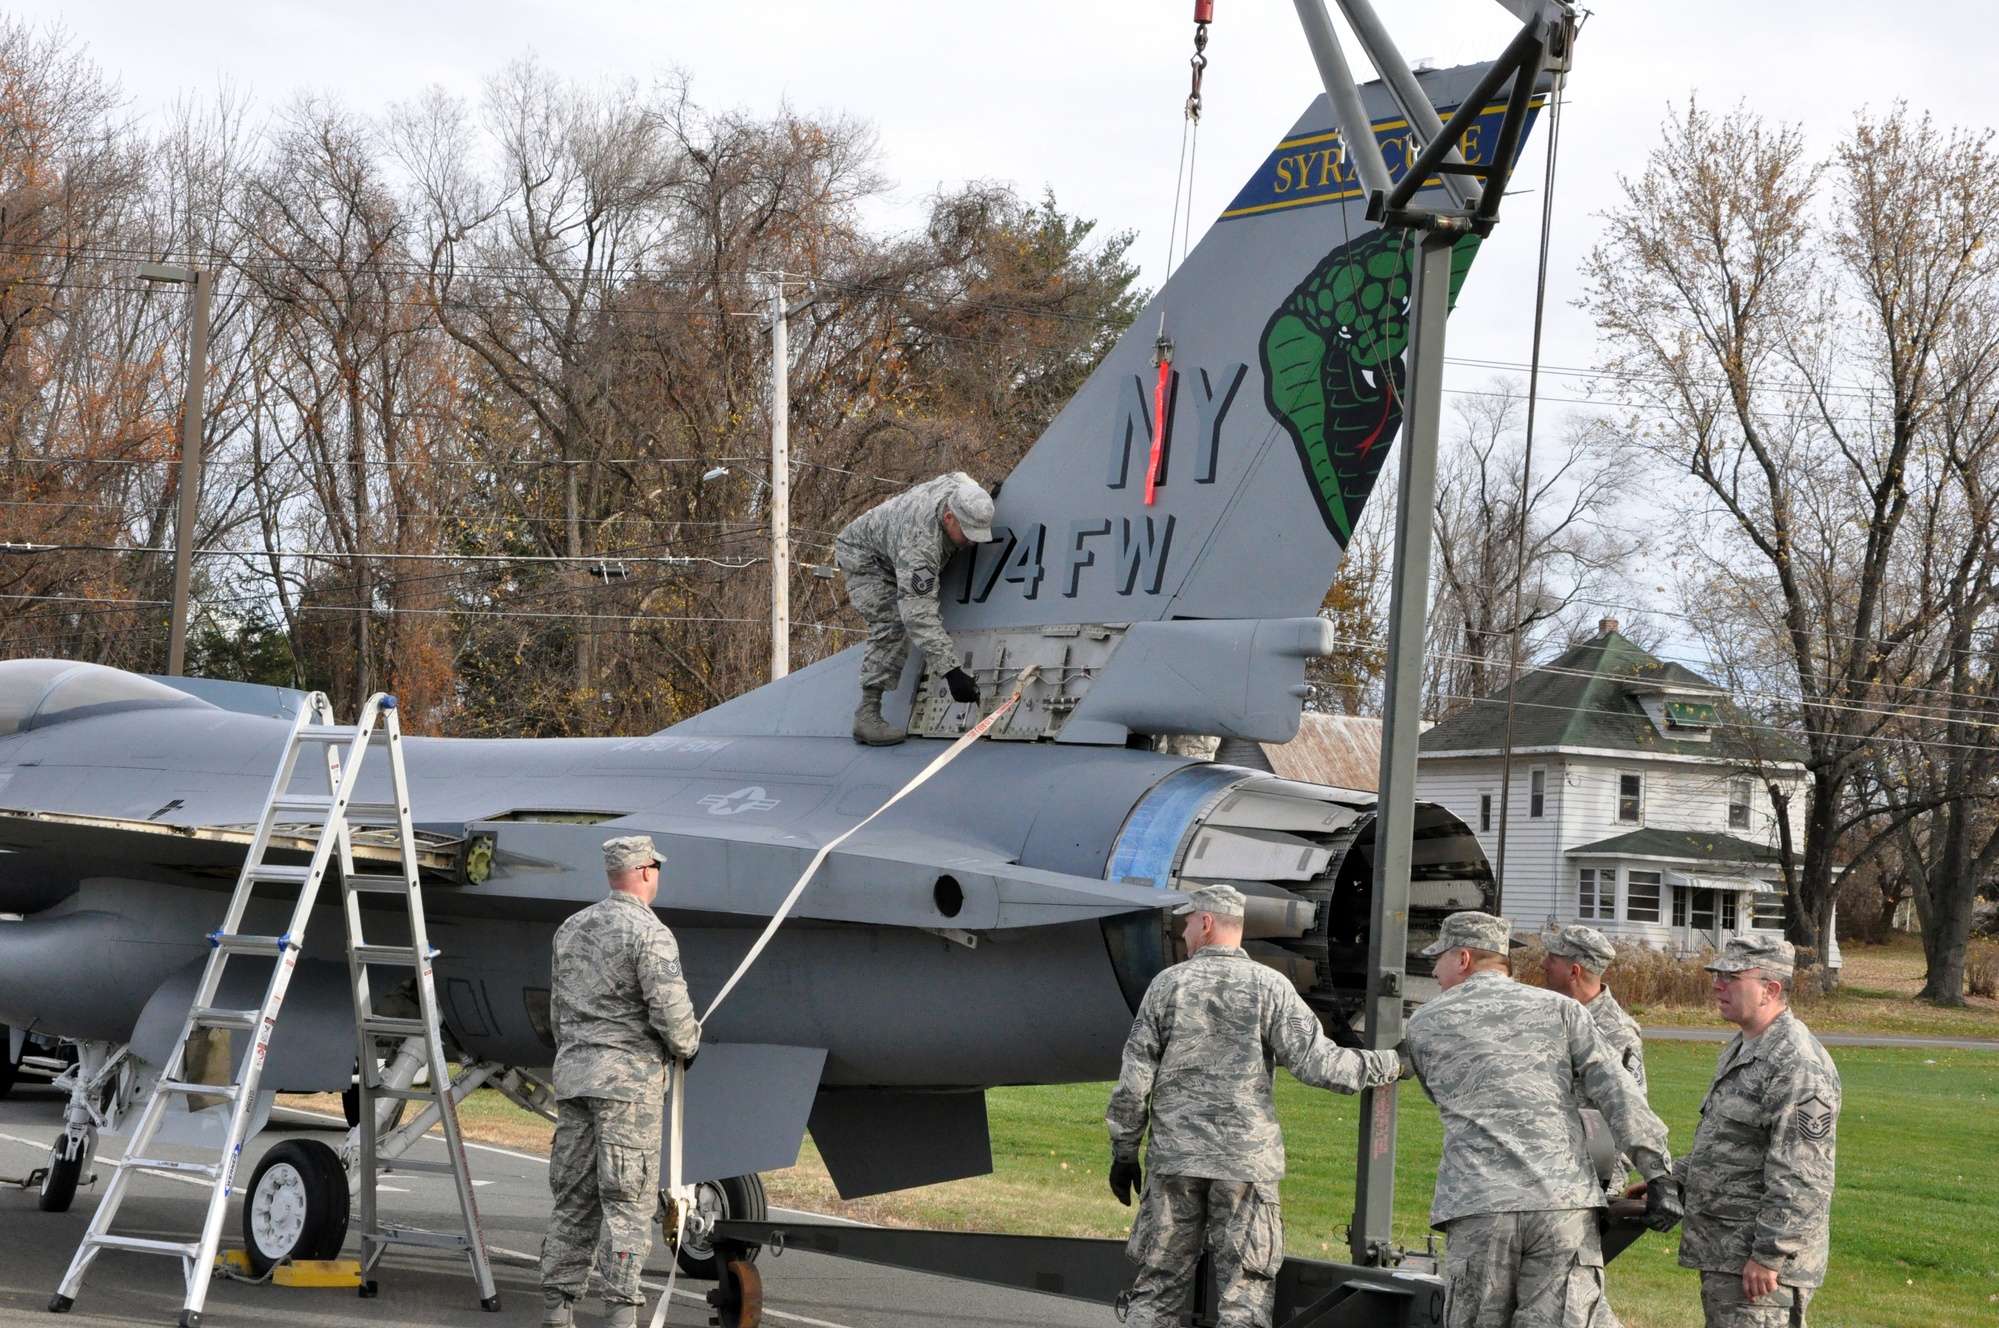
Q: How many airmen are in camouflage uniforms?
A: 6